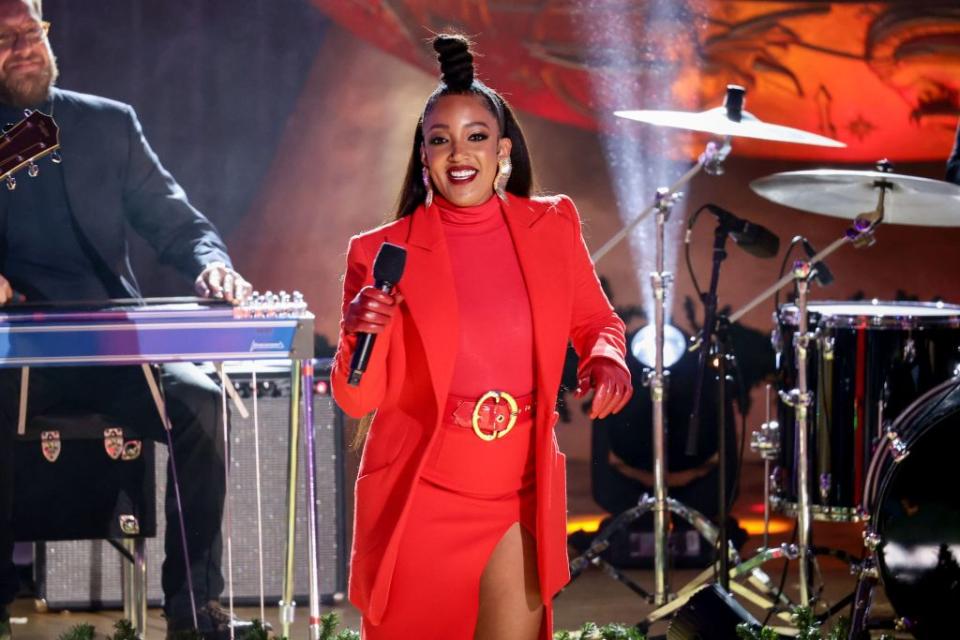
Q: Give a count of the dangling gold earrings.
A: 2